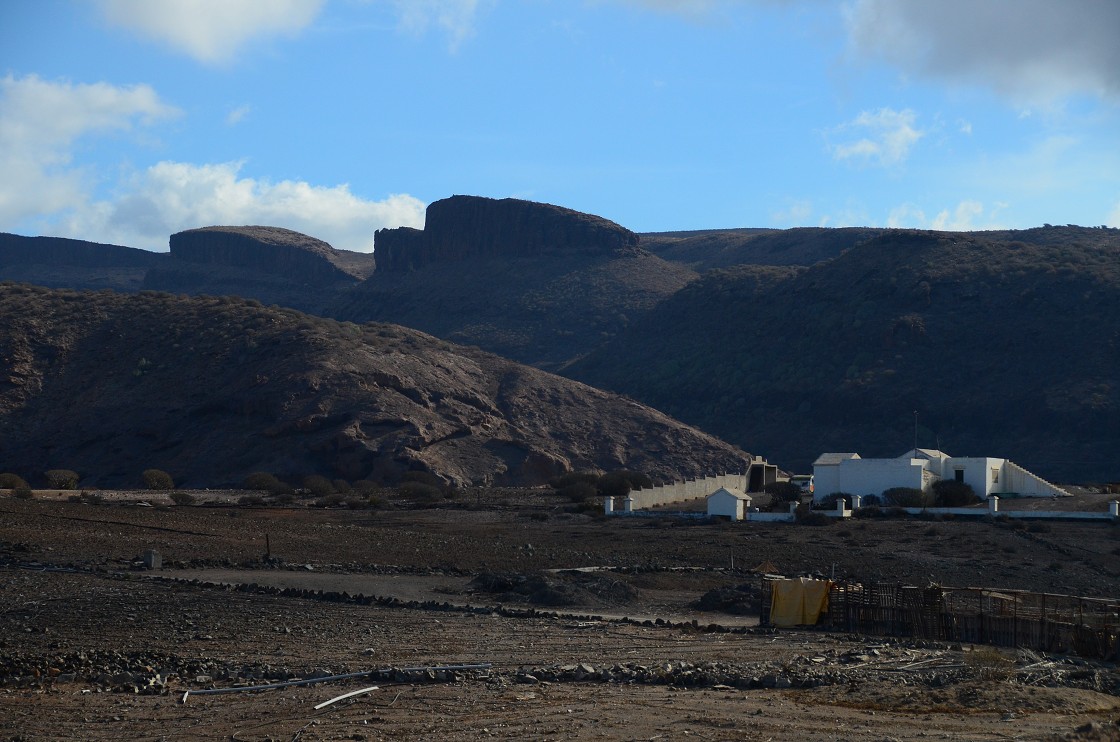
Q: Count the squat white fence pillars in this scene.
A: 7